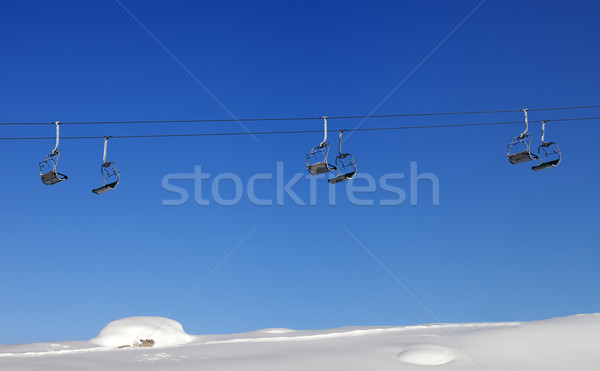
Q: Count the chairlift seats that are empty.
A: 6